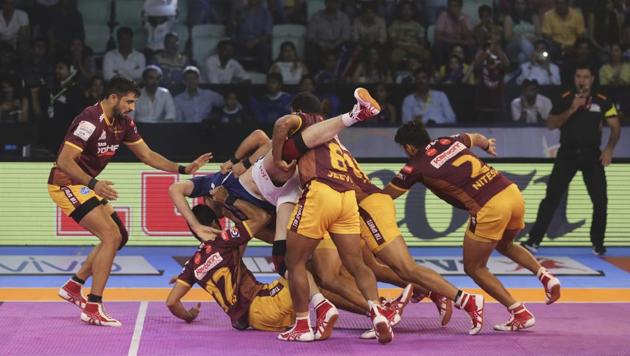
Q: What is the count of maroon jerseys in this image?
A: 5